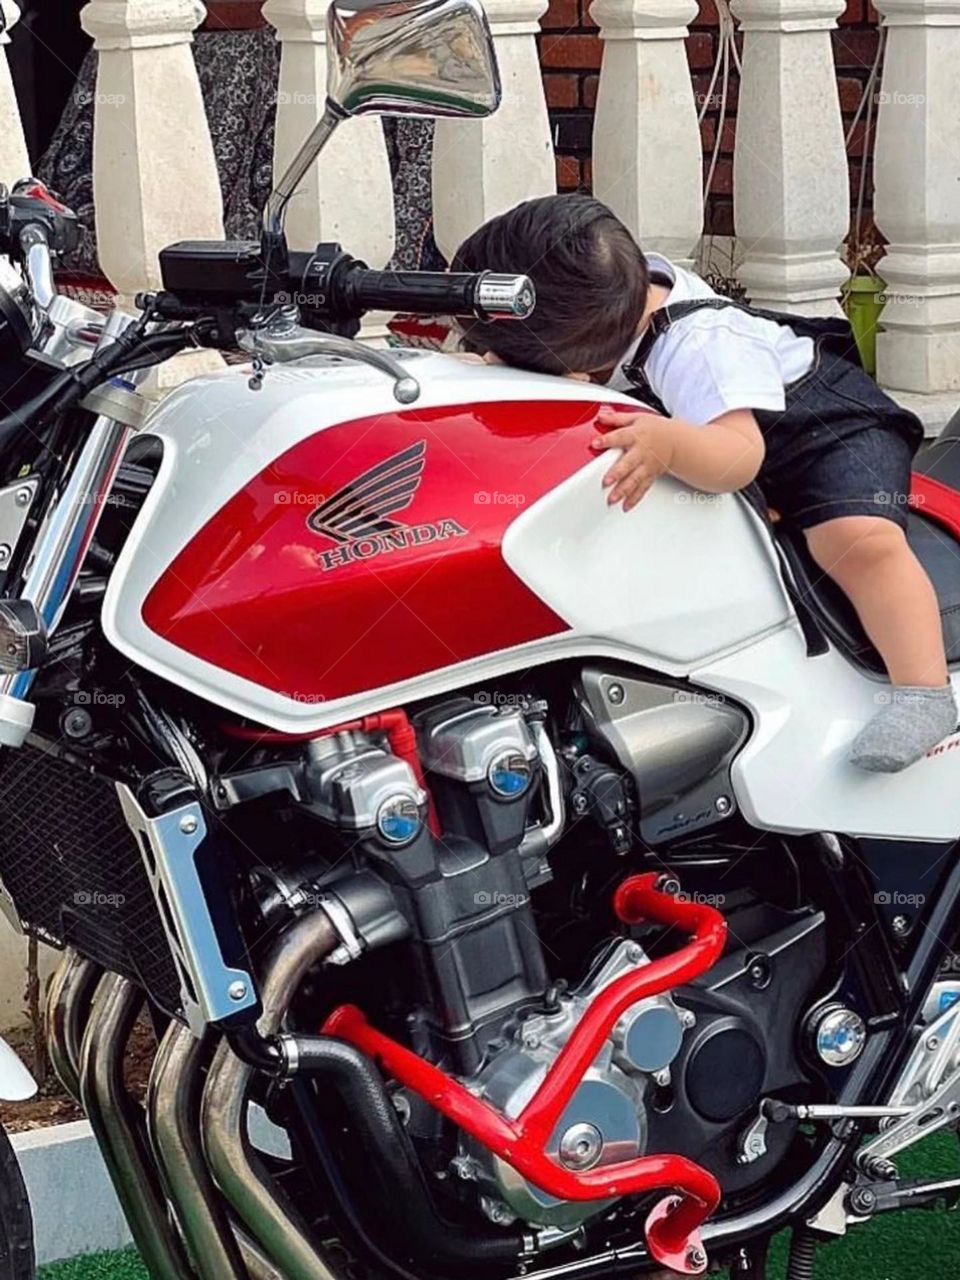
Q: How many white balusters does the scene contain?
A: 7